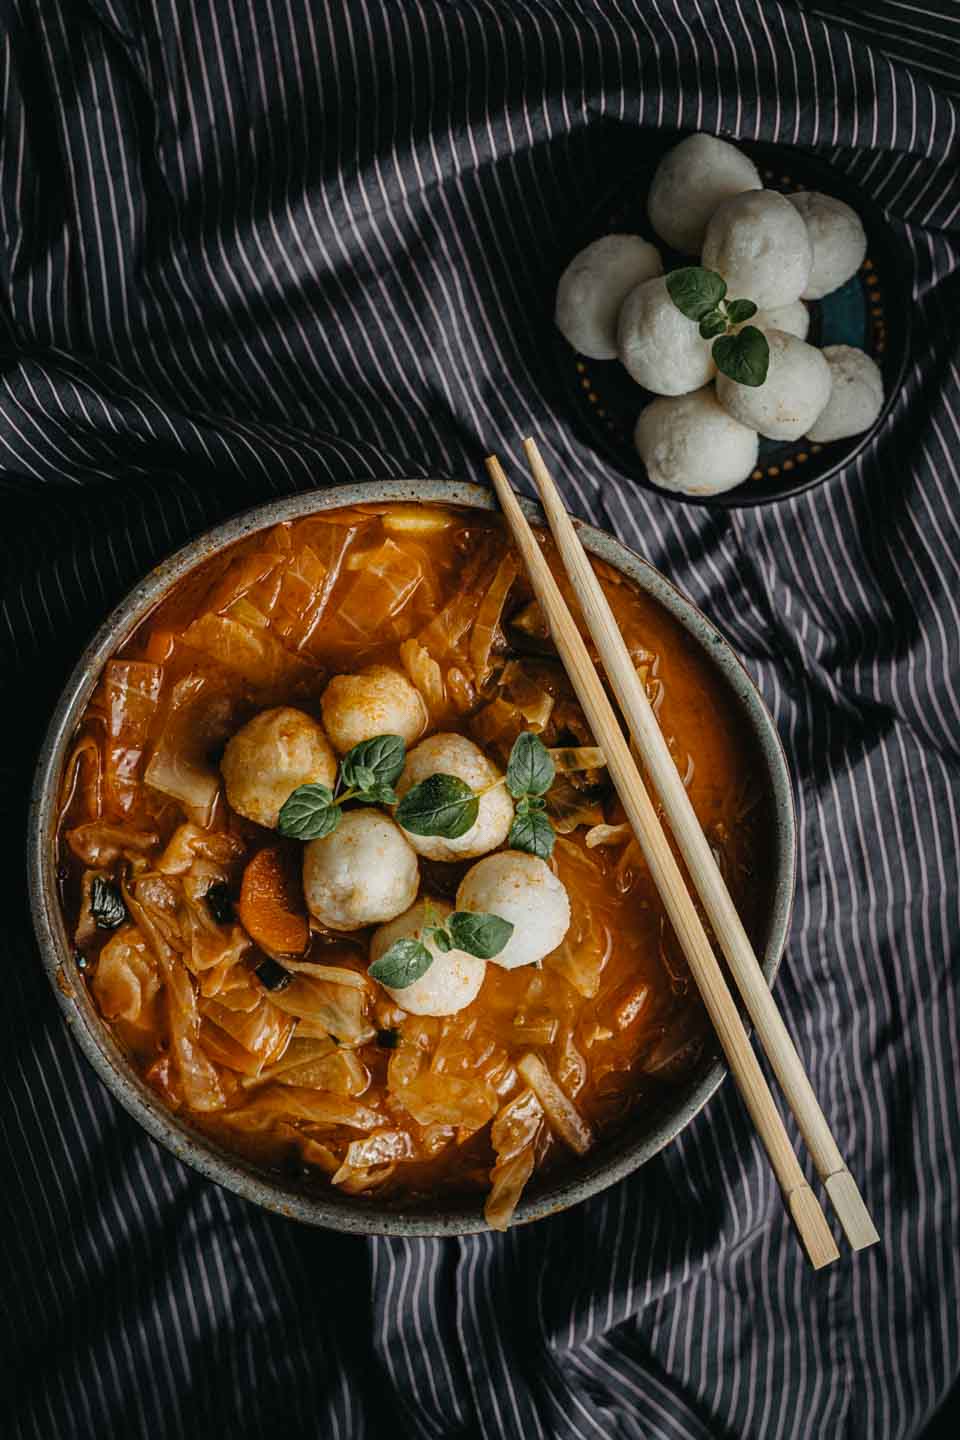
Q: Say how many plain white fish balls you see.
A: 9